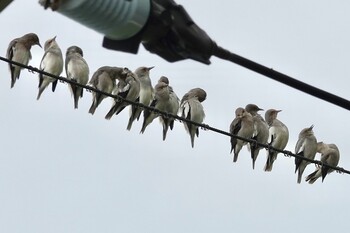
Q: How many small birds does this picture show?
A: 14